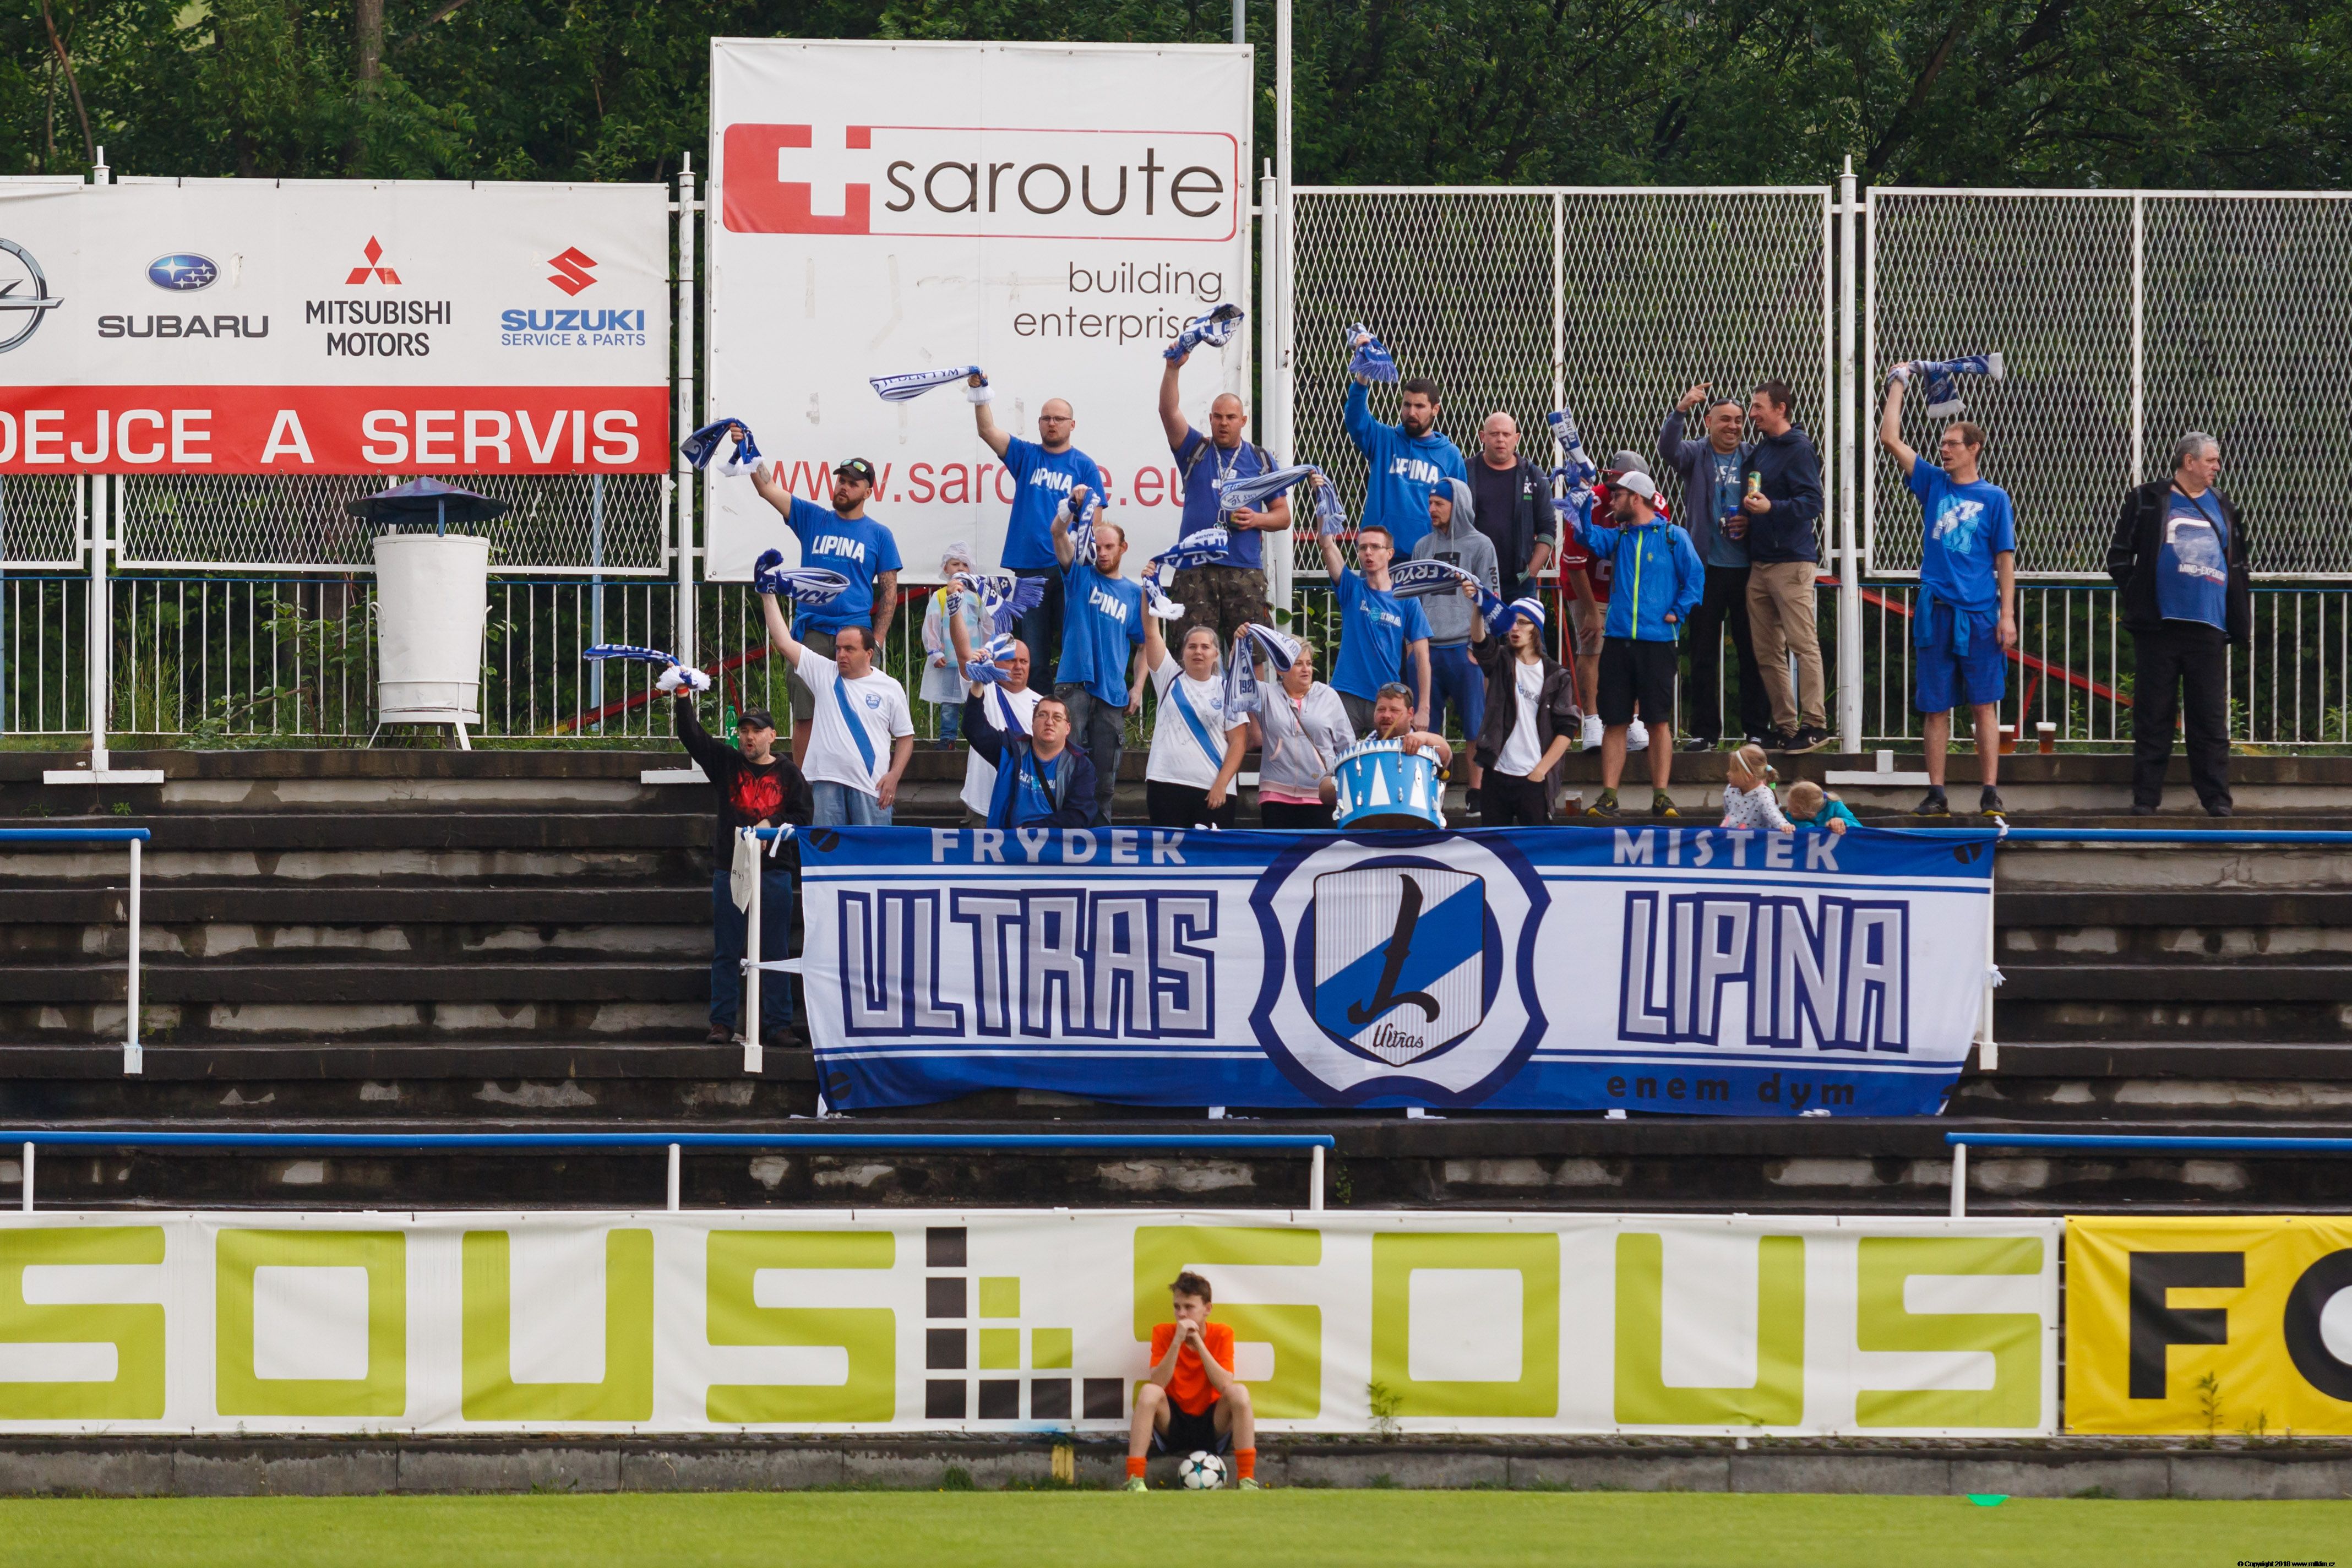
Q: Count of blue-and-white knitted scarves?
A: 15